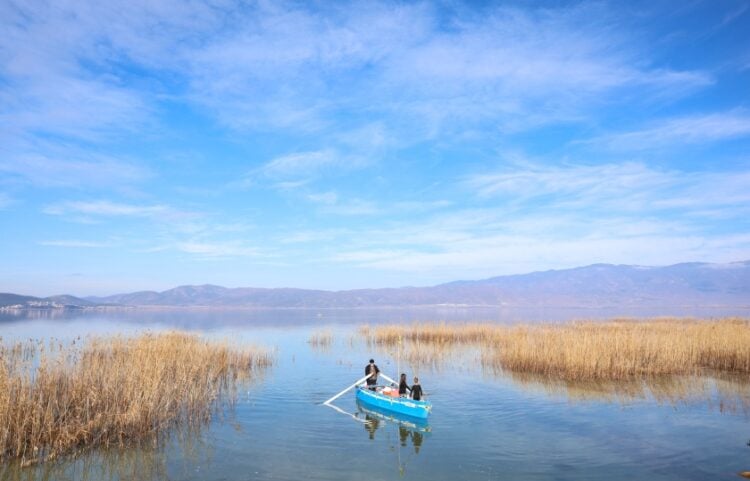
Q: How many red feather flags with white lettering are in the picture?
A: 0